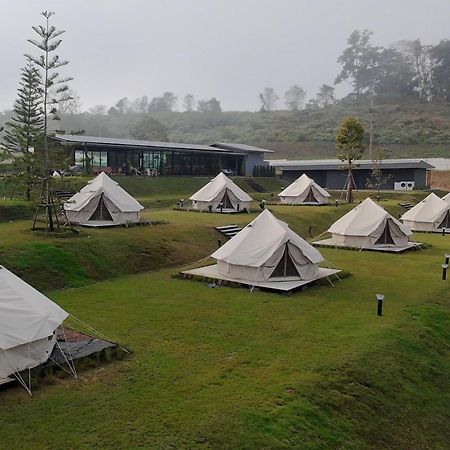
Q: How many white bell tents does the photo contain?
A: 8